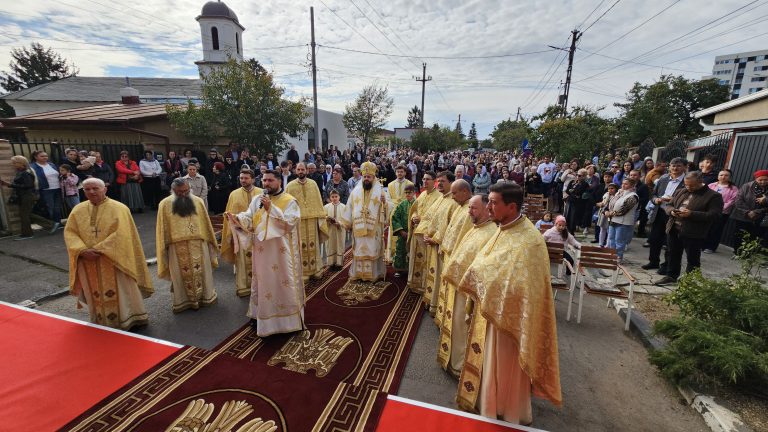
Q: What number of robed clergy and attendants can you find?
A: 14